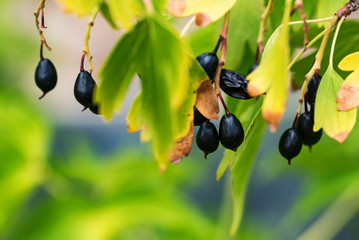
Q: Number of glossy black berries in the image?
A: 12